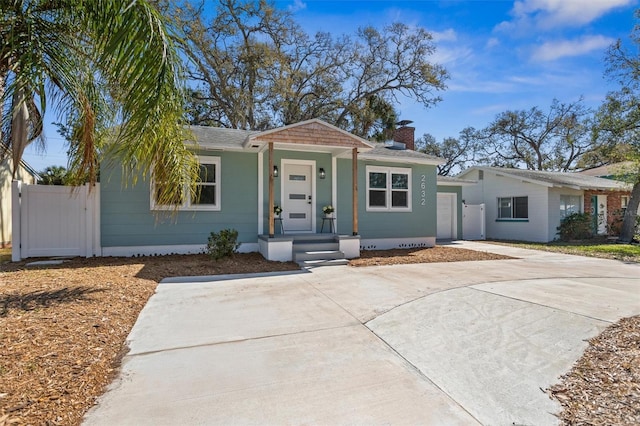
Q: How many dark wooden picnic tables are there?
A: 0